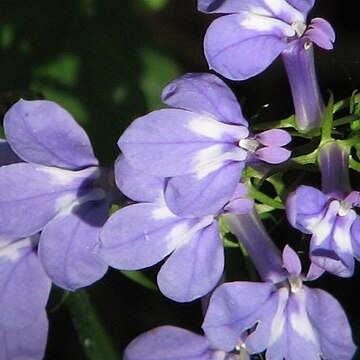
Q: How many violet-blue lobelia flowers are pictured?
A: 8